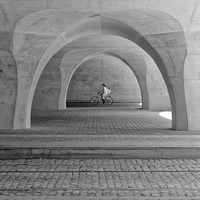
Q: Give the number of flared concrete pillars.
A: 4